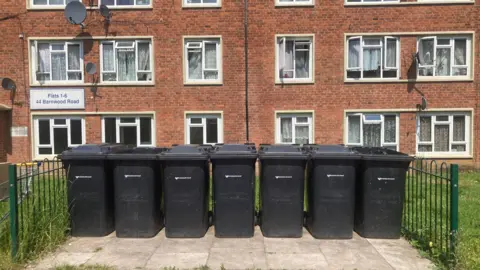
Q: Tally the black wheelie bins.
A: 7